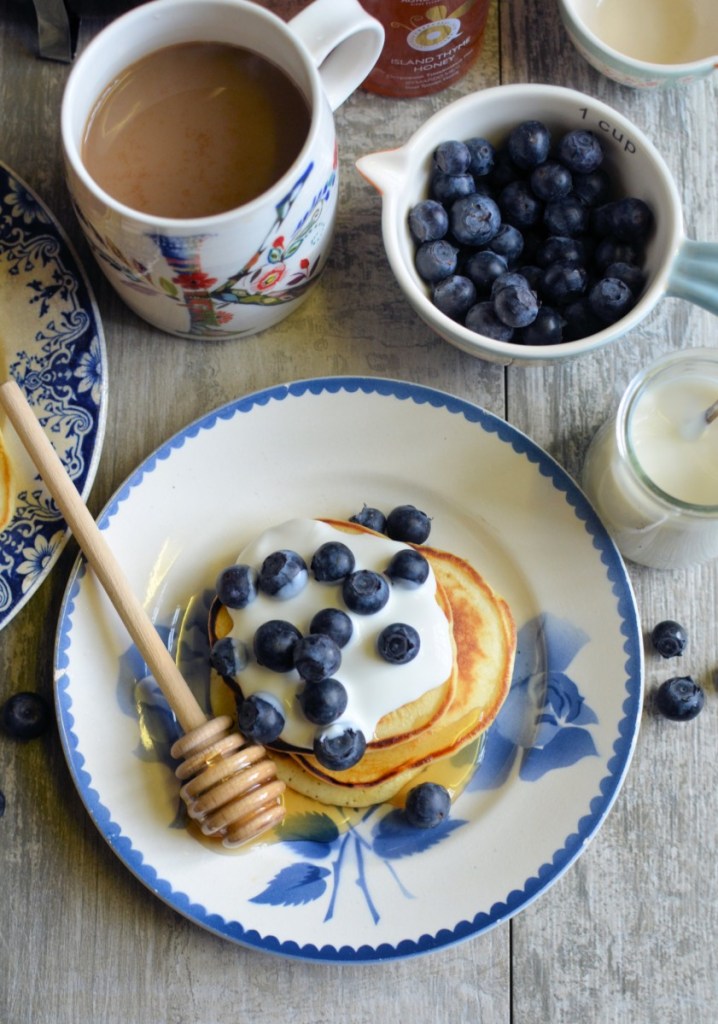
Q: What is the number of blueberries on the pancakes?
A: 13